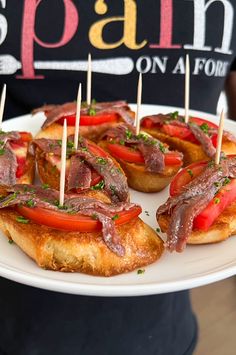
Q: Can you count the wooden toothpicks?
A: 7